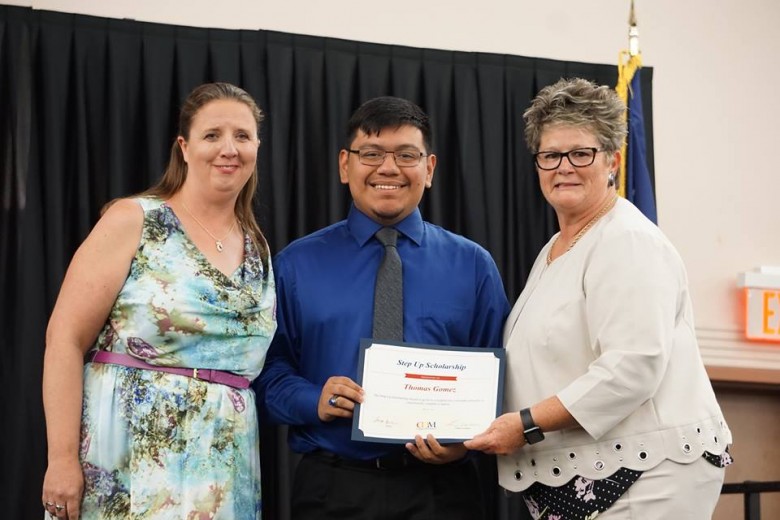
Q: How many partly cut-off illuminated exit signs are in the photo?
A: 1